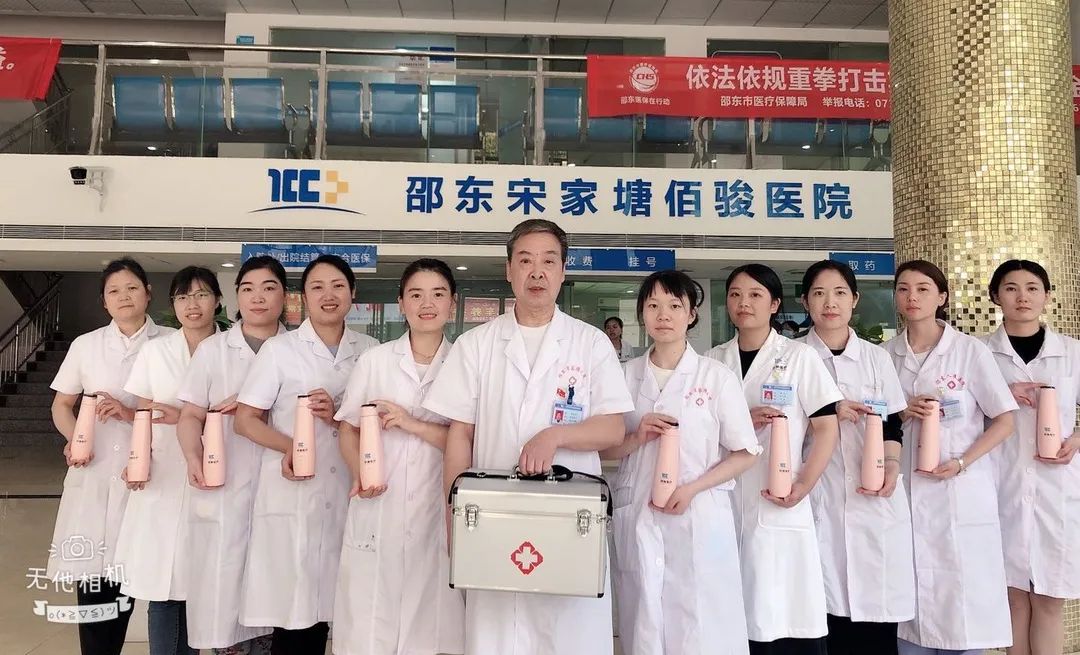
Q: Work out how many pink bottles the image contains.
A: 10